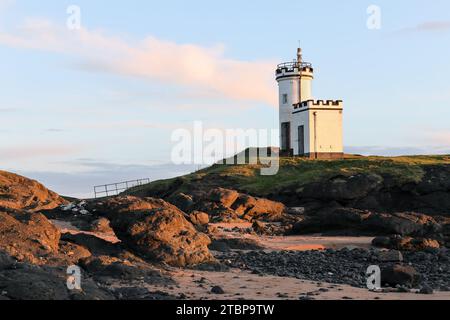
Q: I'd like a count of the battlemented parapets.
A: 2